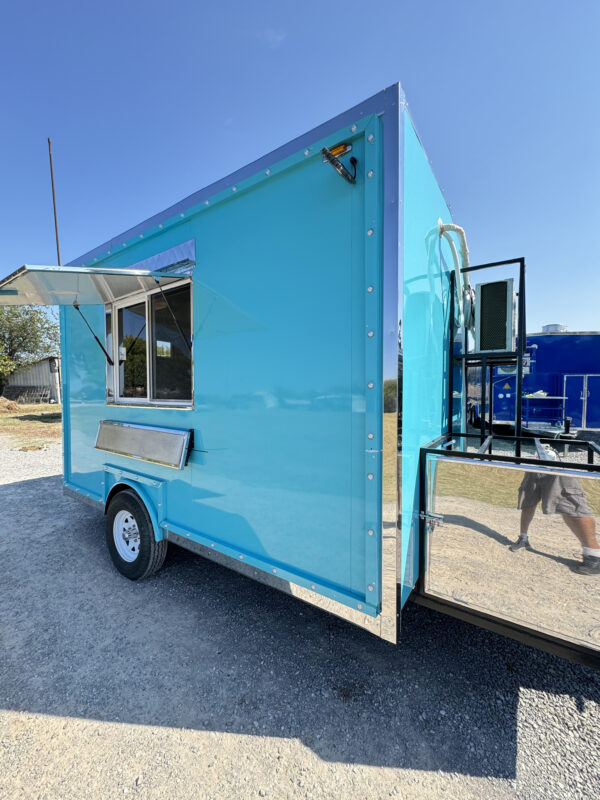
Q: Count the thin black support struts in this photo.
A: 2